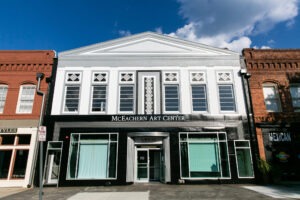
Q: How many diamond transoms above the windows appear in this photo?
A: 6